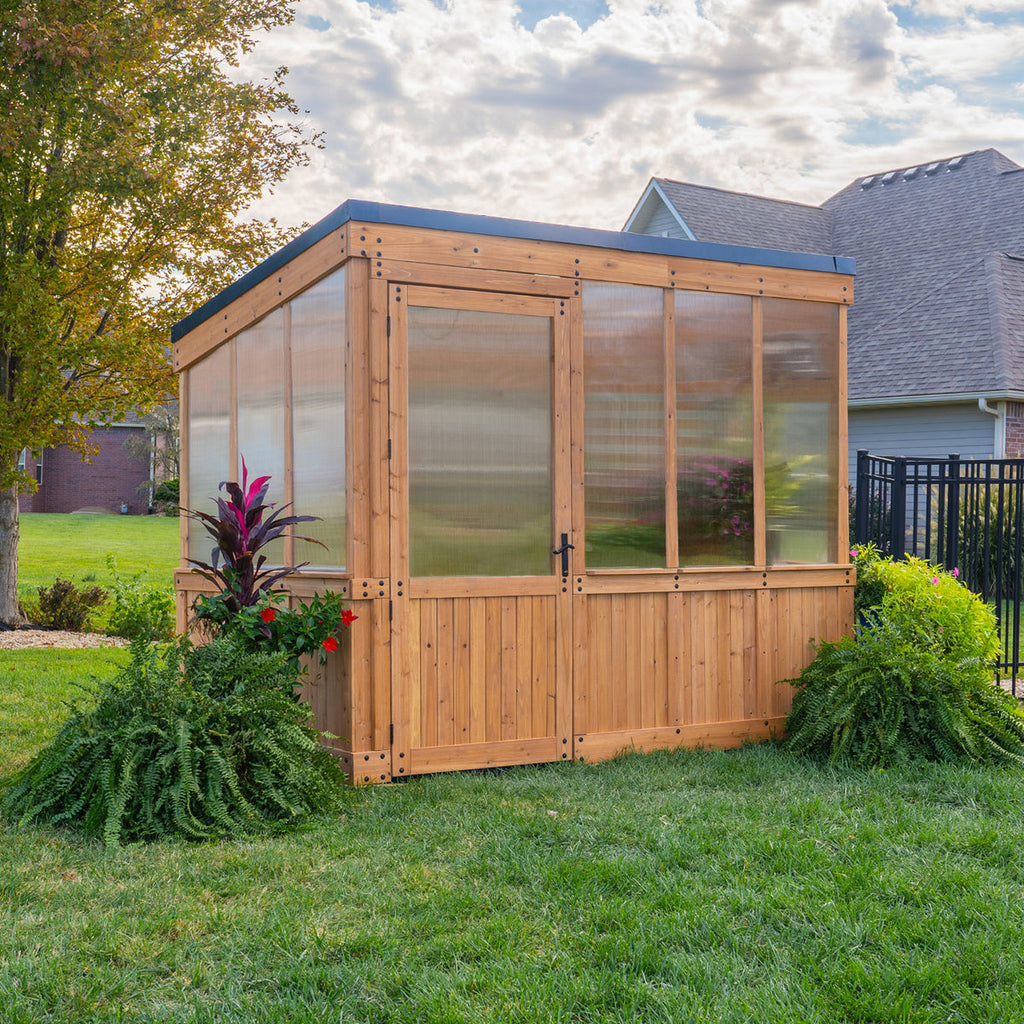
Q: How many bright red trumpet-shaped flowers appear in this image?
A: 3